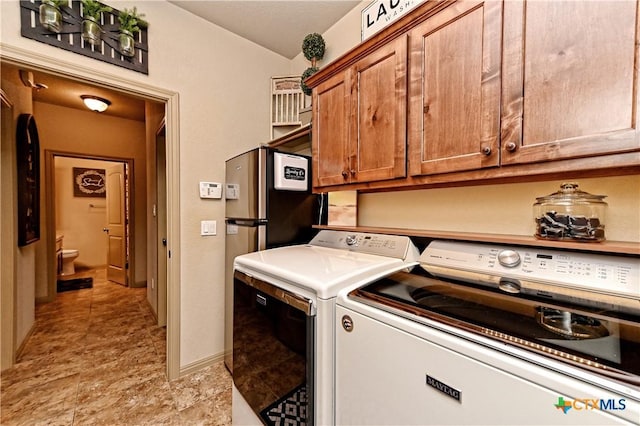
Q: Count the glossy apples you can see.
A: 0